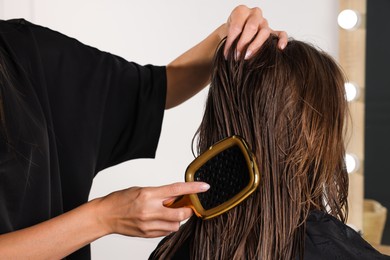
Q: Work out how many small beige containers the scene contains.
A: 1